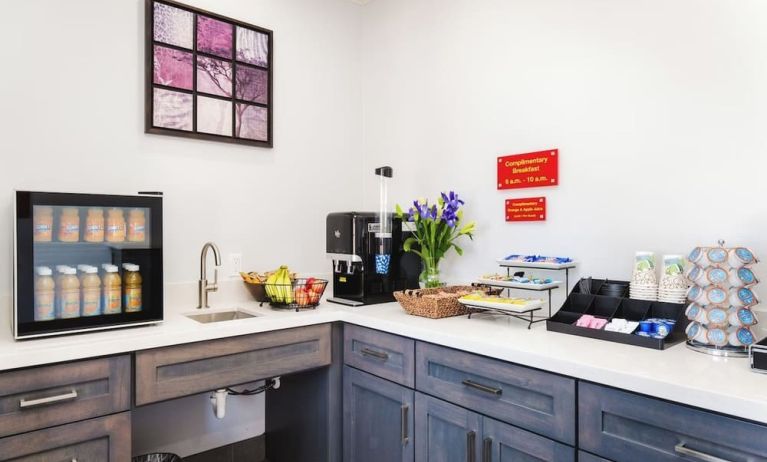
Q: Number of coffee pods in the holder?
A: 15